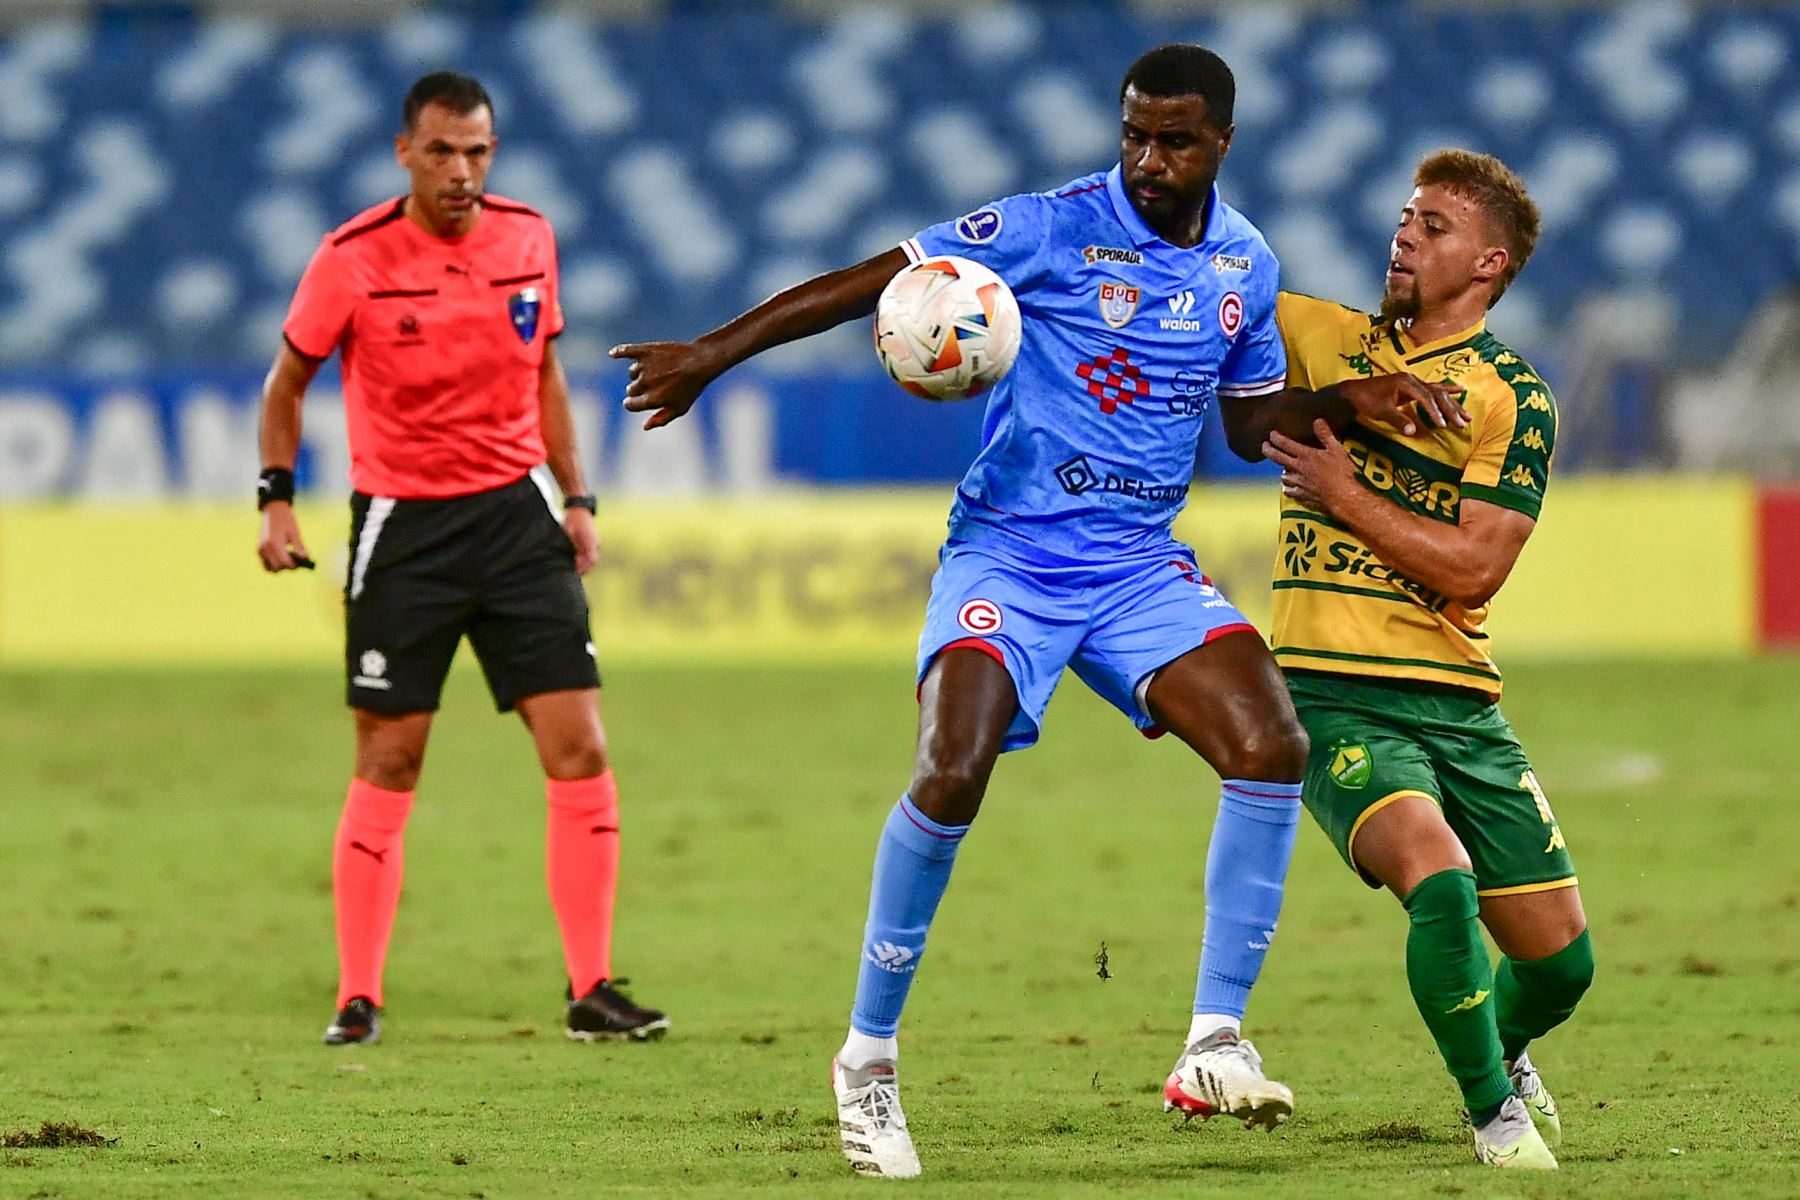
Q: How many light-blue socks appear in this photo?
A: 2